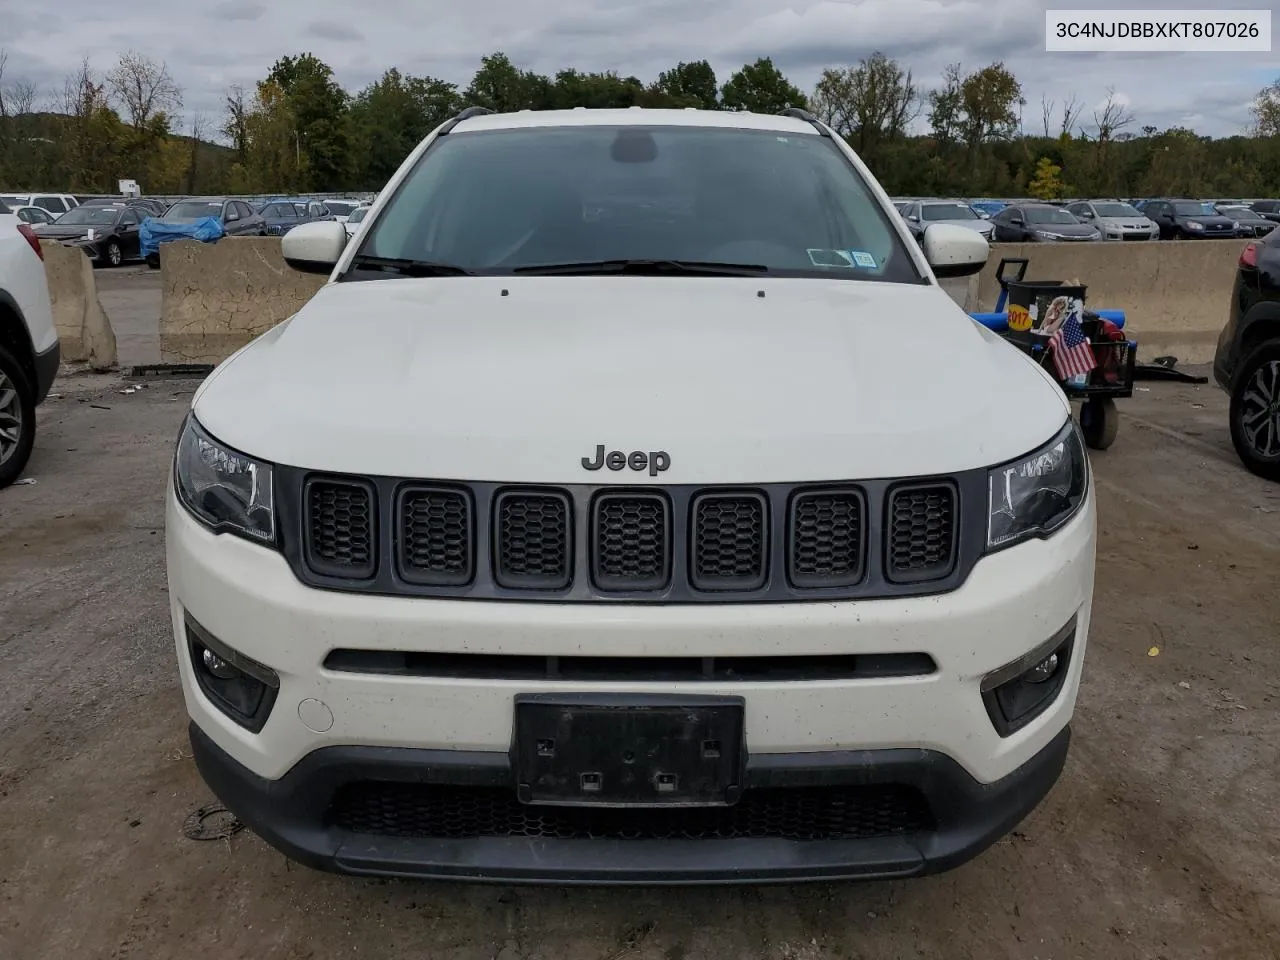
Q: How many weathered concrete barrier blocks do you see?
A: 3